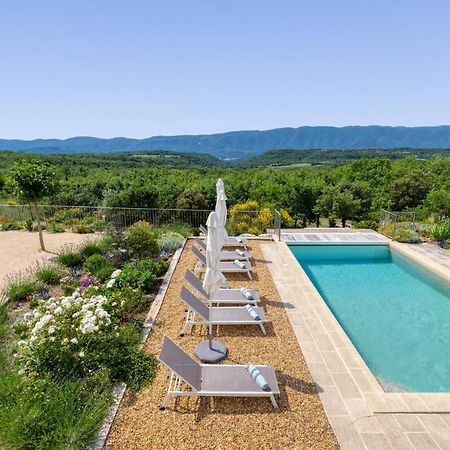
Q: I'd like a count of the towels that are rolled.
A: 6